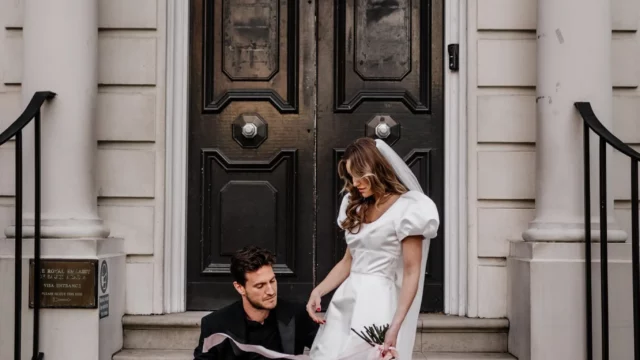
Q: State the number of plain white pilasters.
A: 2